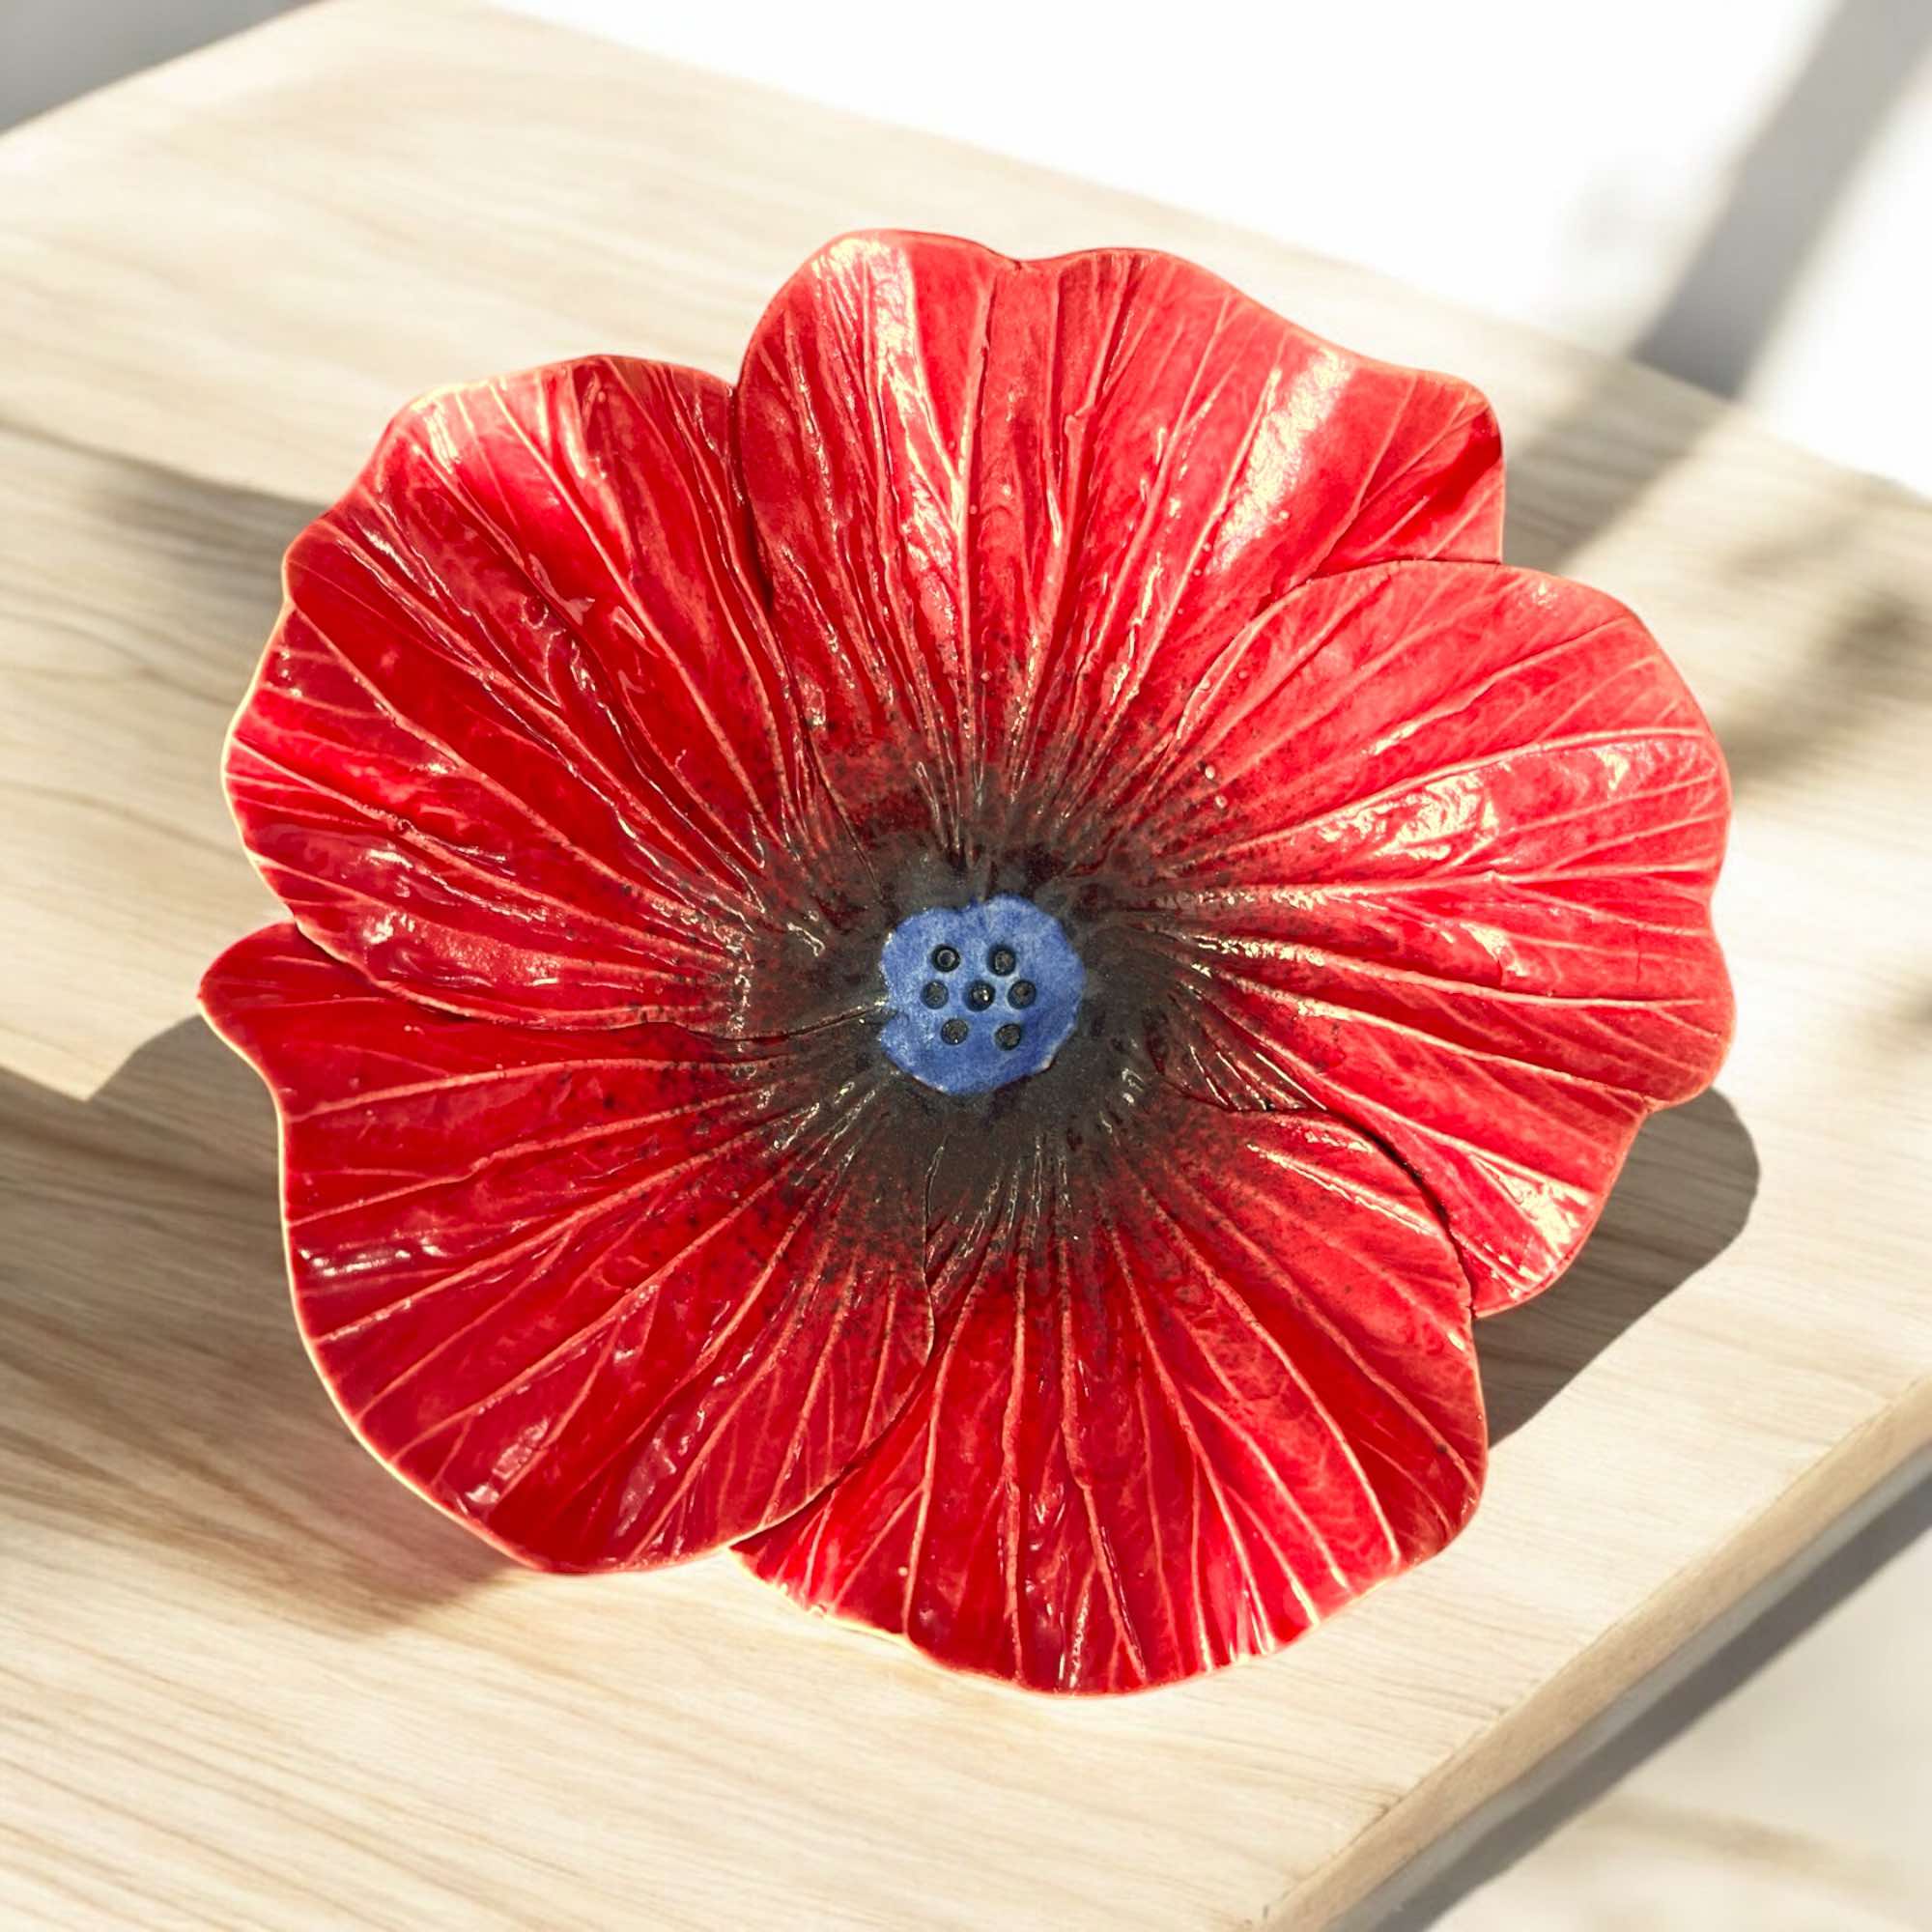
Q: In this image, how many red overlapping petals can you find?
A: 5